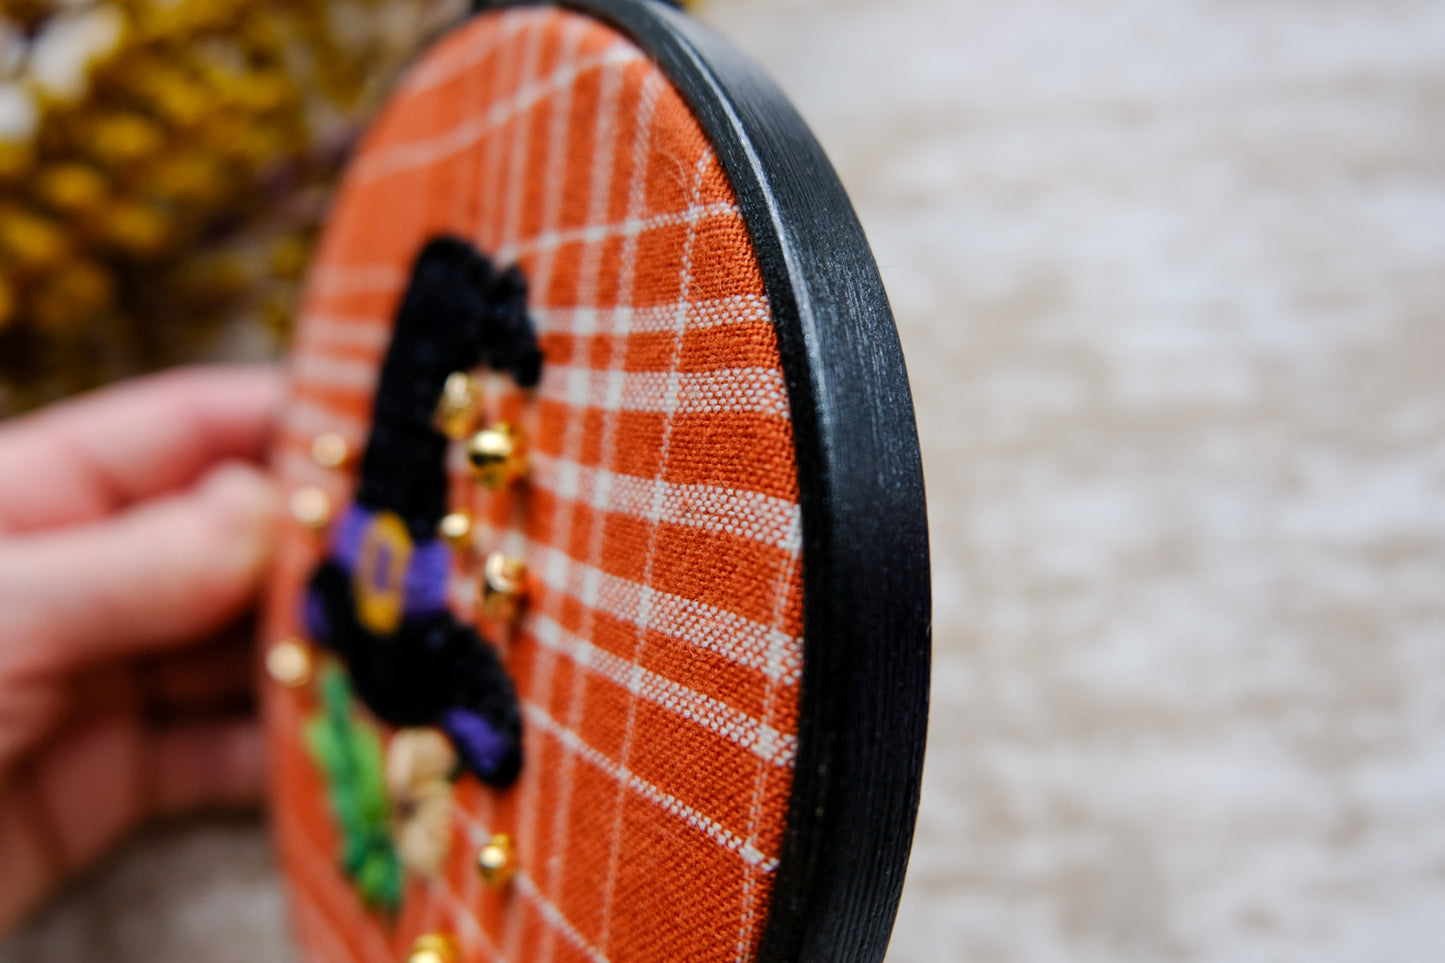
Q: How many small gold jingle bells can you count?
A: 9